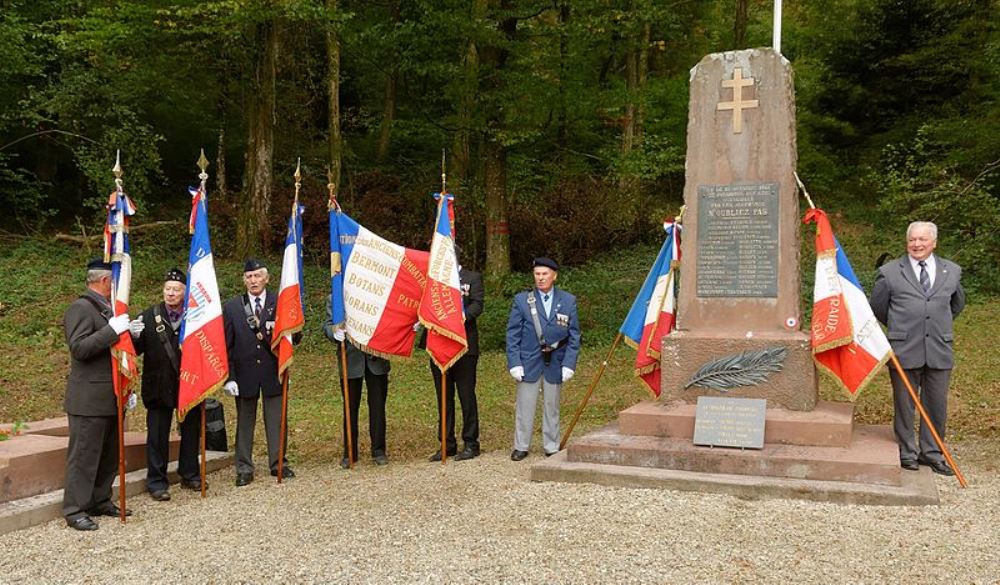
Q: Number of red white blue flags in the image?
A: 7